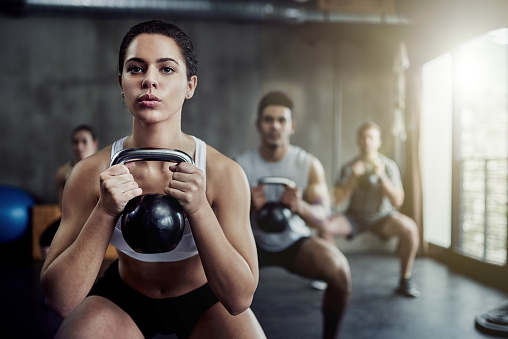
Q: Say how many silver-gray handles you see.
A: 2